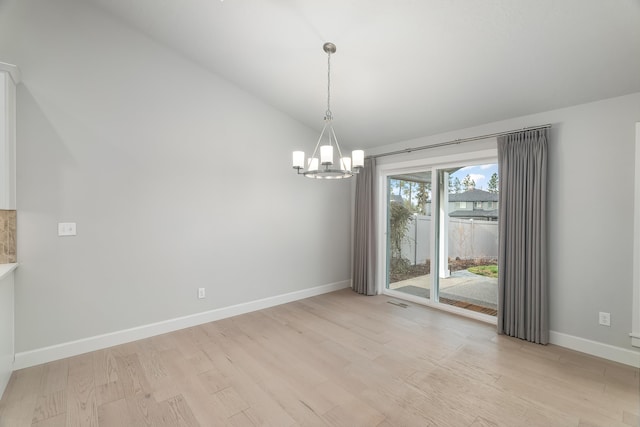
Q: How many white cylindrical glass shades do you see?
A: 5